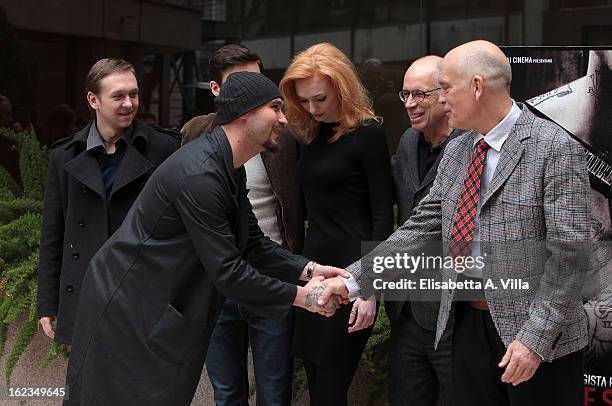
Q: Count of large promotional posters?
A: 1